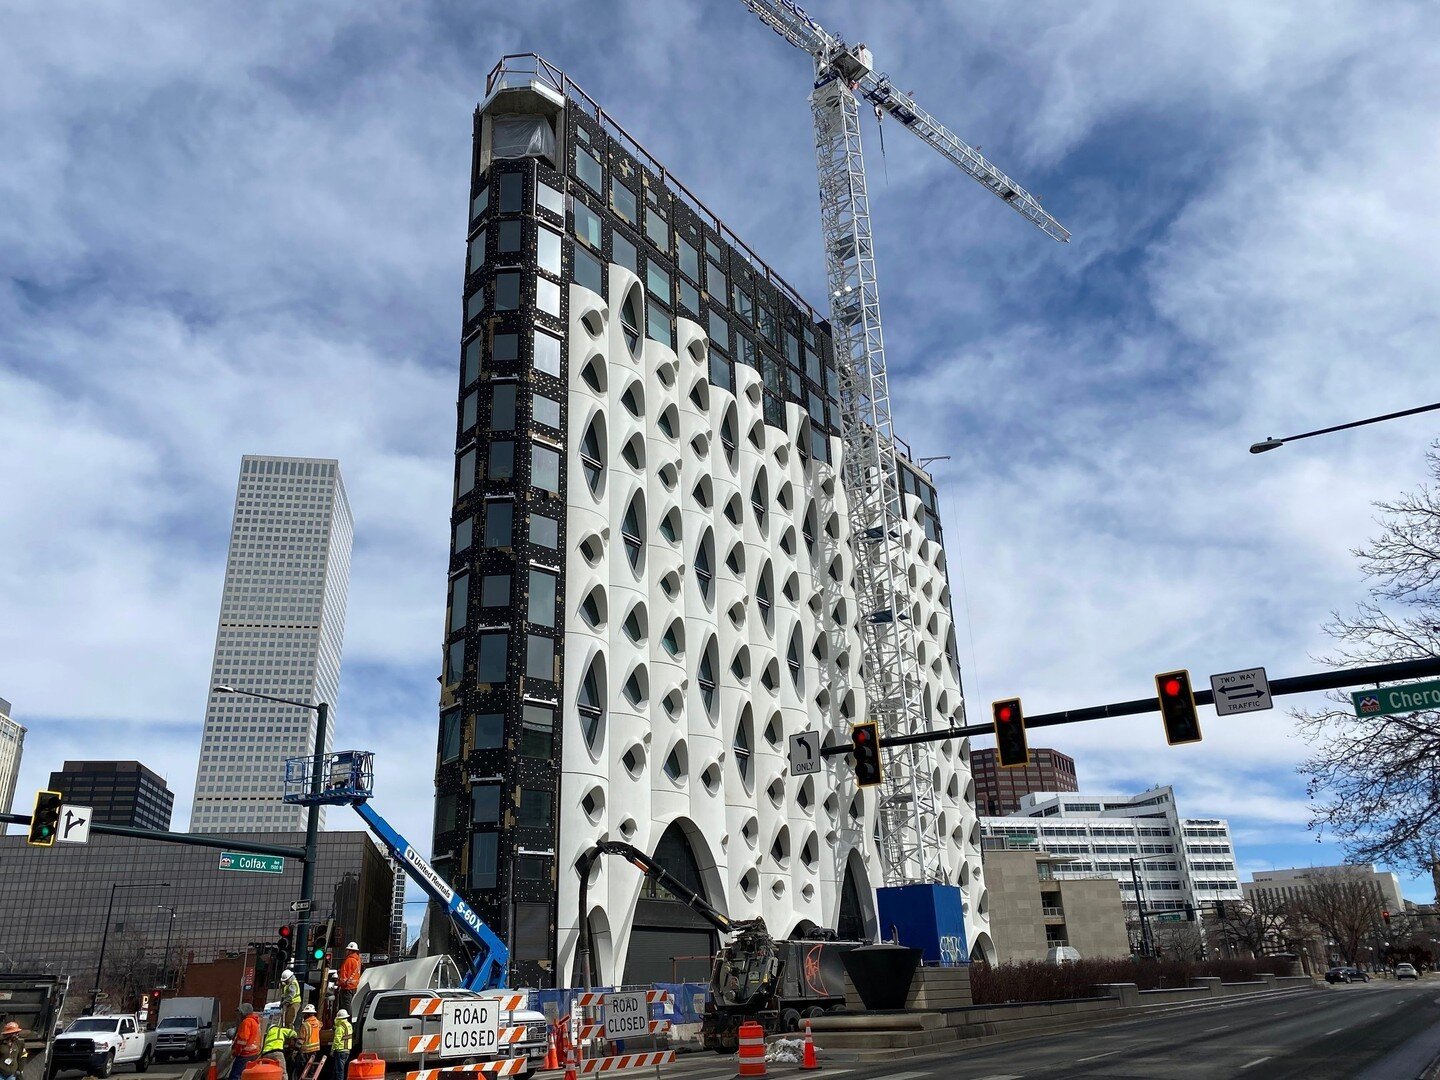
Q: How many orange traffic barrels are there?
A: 3